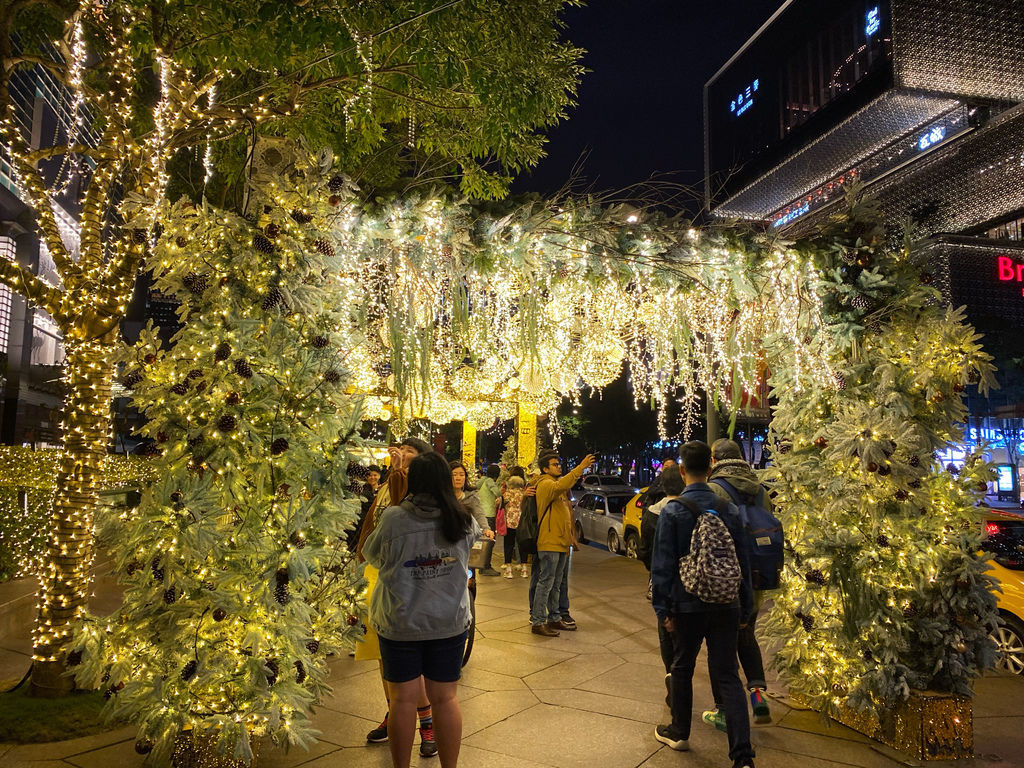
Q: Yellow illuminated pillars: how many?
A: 2